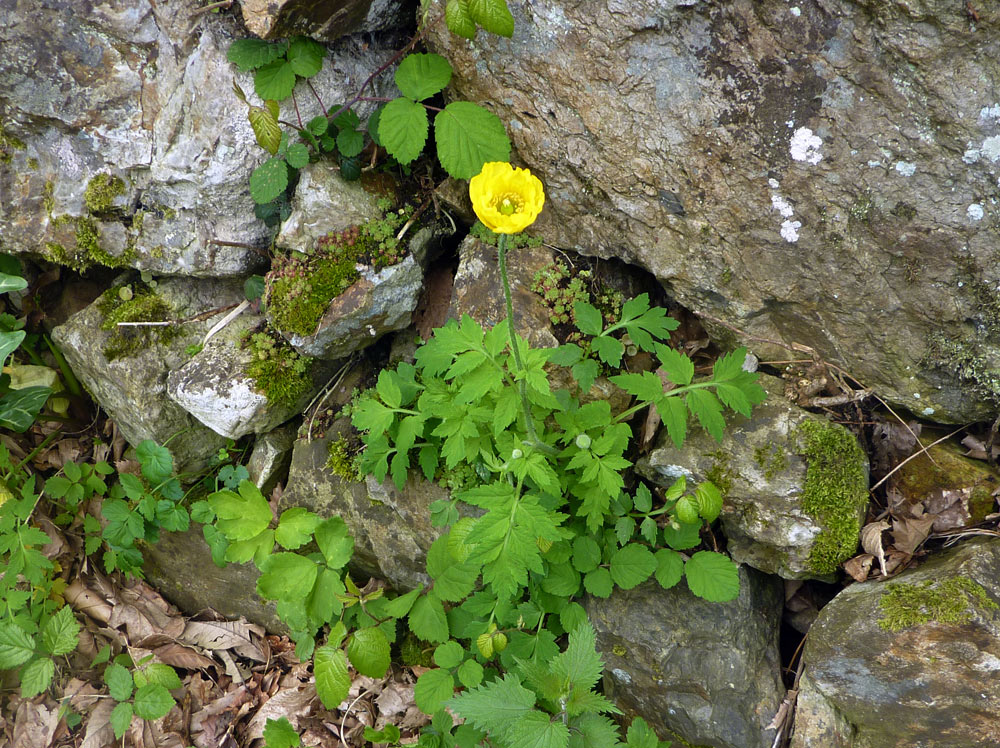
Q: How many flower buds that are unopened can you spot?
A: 2